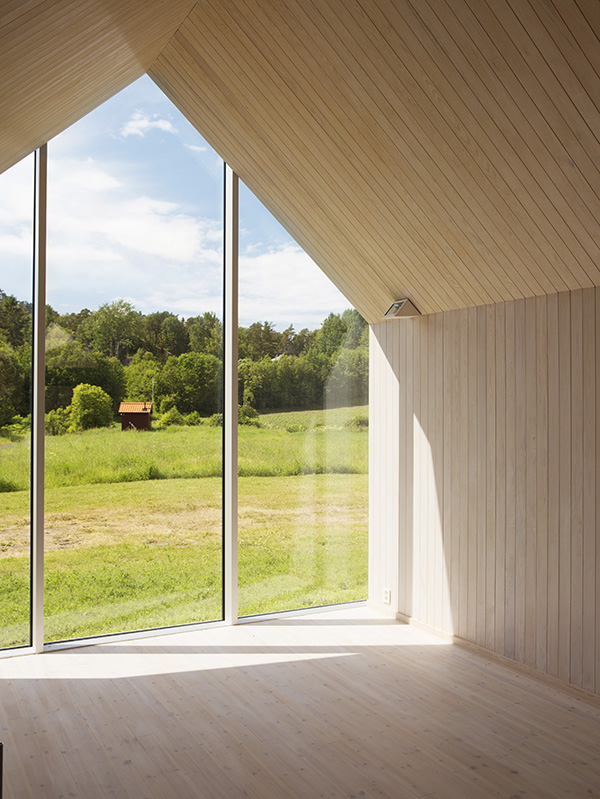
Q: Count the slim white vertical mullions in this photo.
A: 2